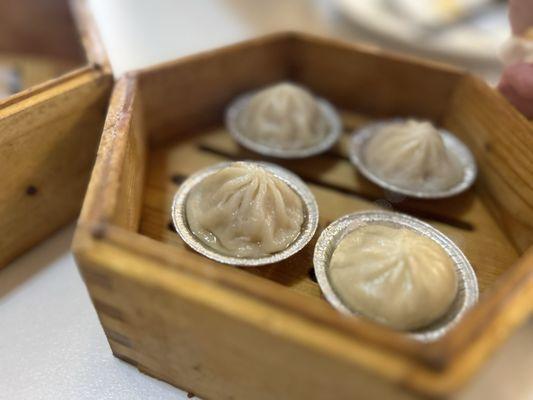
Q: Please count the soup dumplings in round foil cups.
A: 4